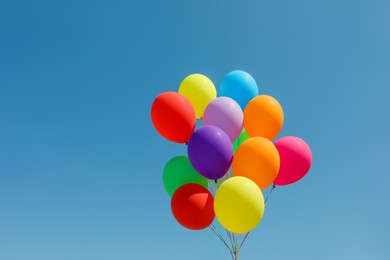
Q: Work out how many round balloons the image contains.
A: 12